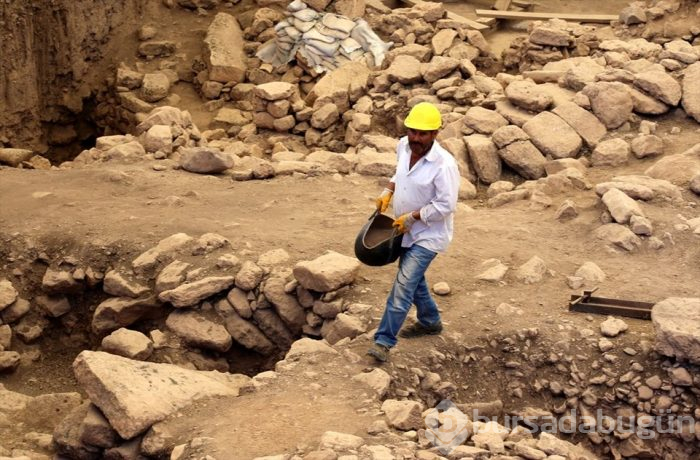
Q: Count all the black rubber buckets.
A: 1